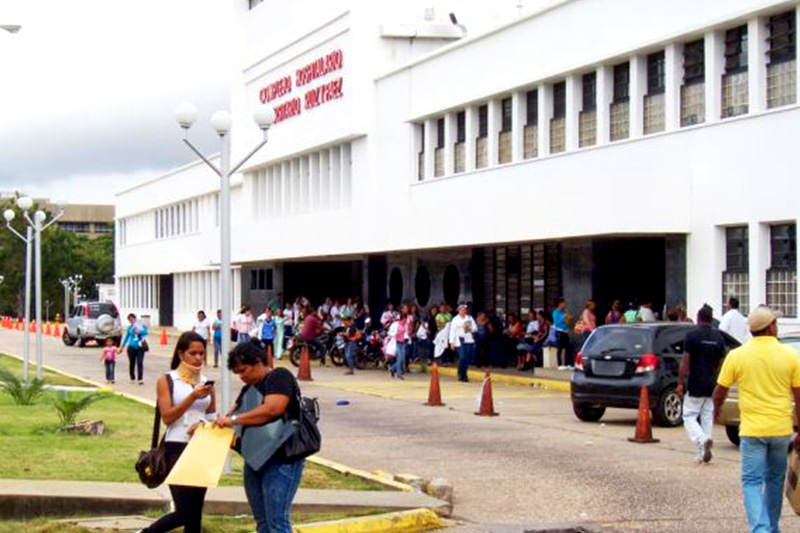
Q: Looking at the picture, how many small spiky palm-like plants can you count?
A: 2